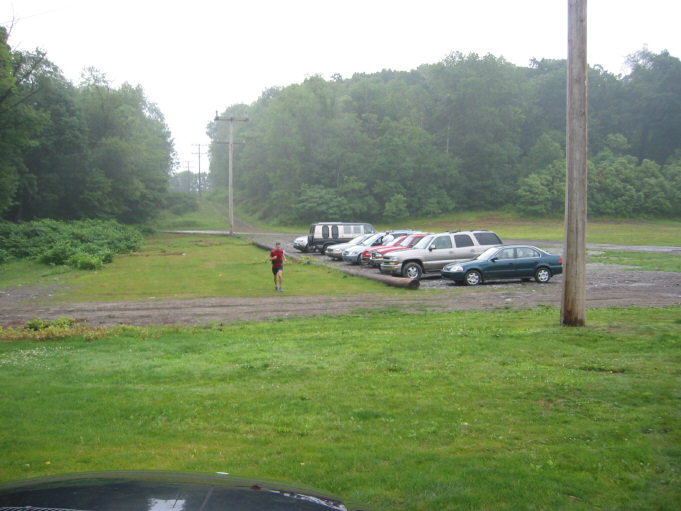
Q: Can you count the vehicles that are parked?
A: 8